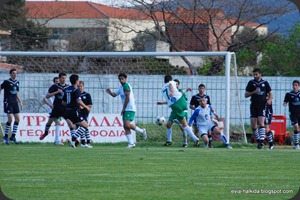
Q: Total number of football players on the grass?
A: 13